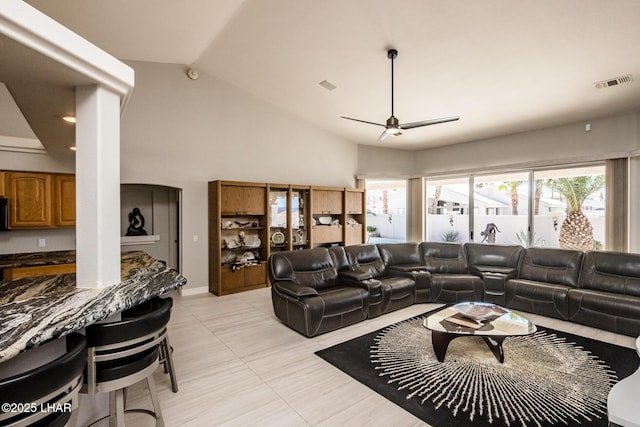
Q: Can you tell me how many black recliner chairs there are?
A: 5